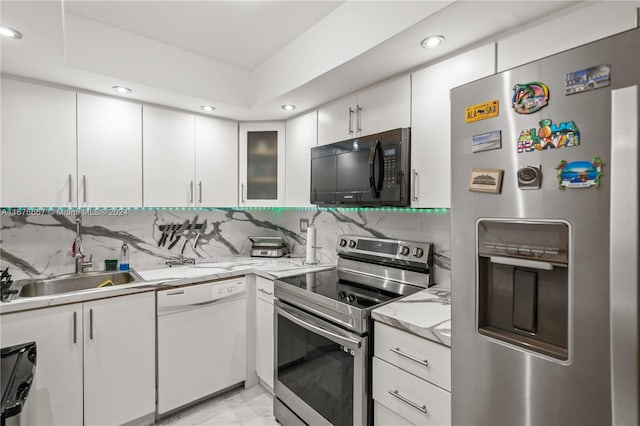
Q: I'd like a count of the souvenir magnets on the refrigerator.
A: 8